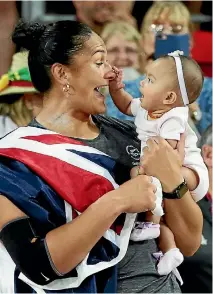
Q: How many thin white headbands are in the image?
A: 1